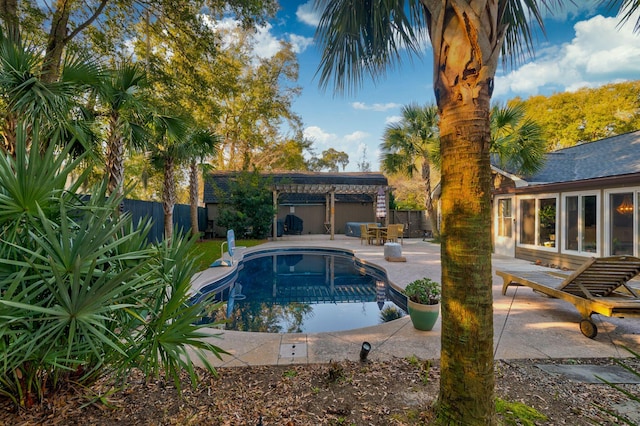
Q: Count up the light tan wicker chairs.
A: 4